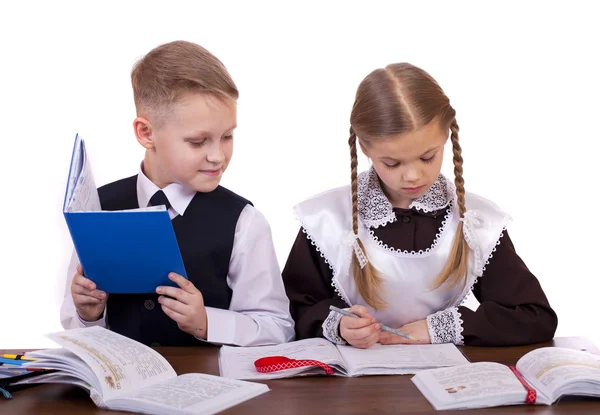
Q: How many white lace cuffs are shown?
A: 2